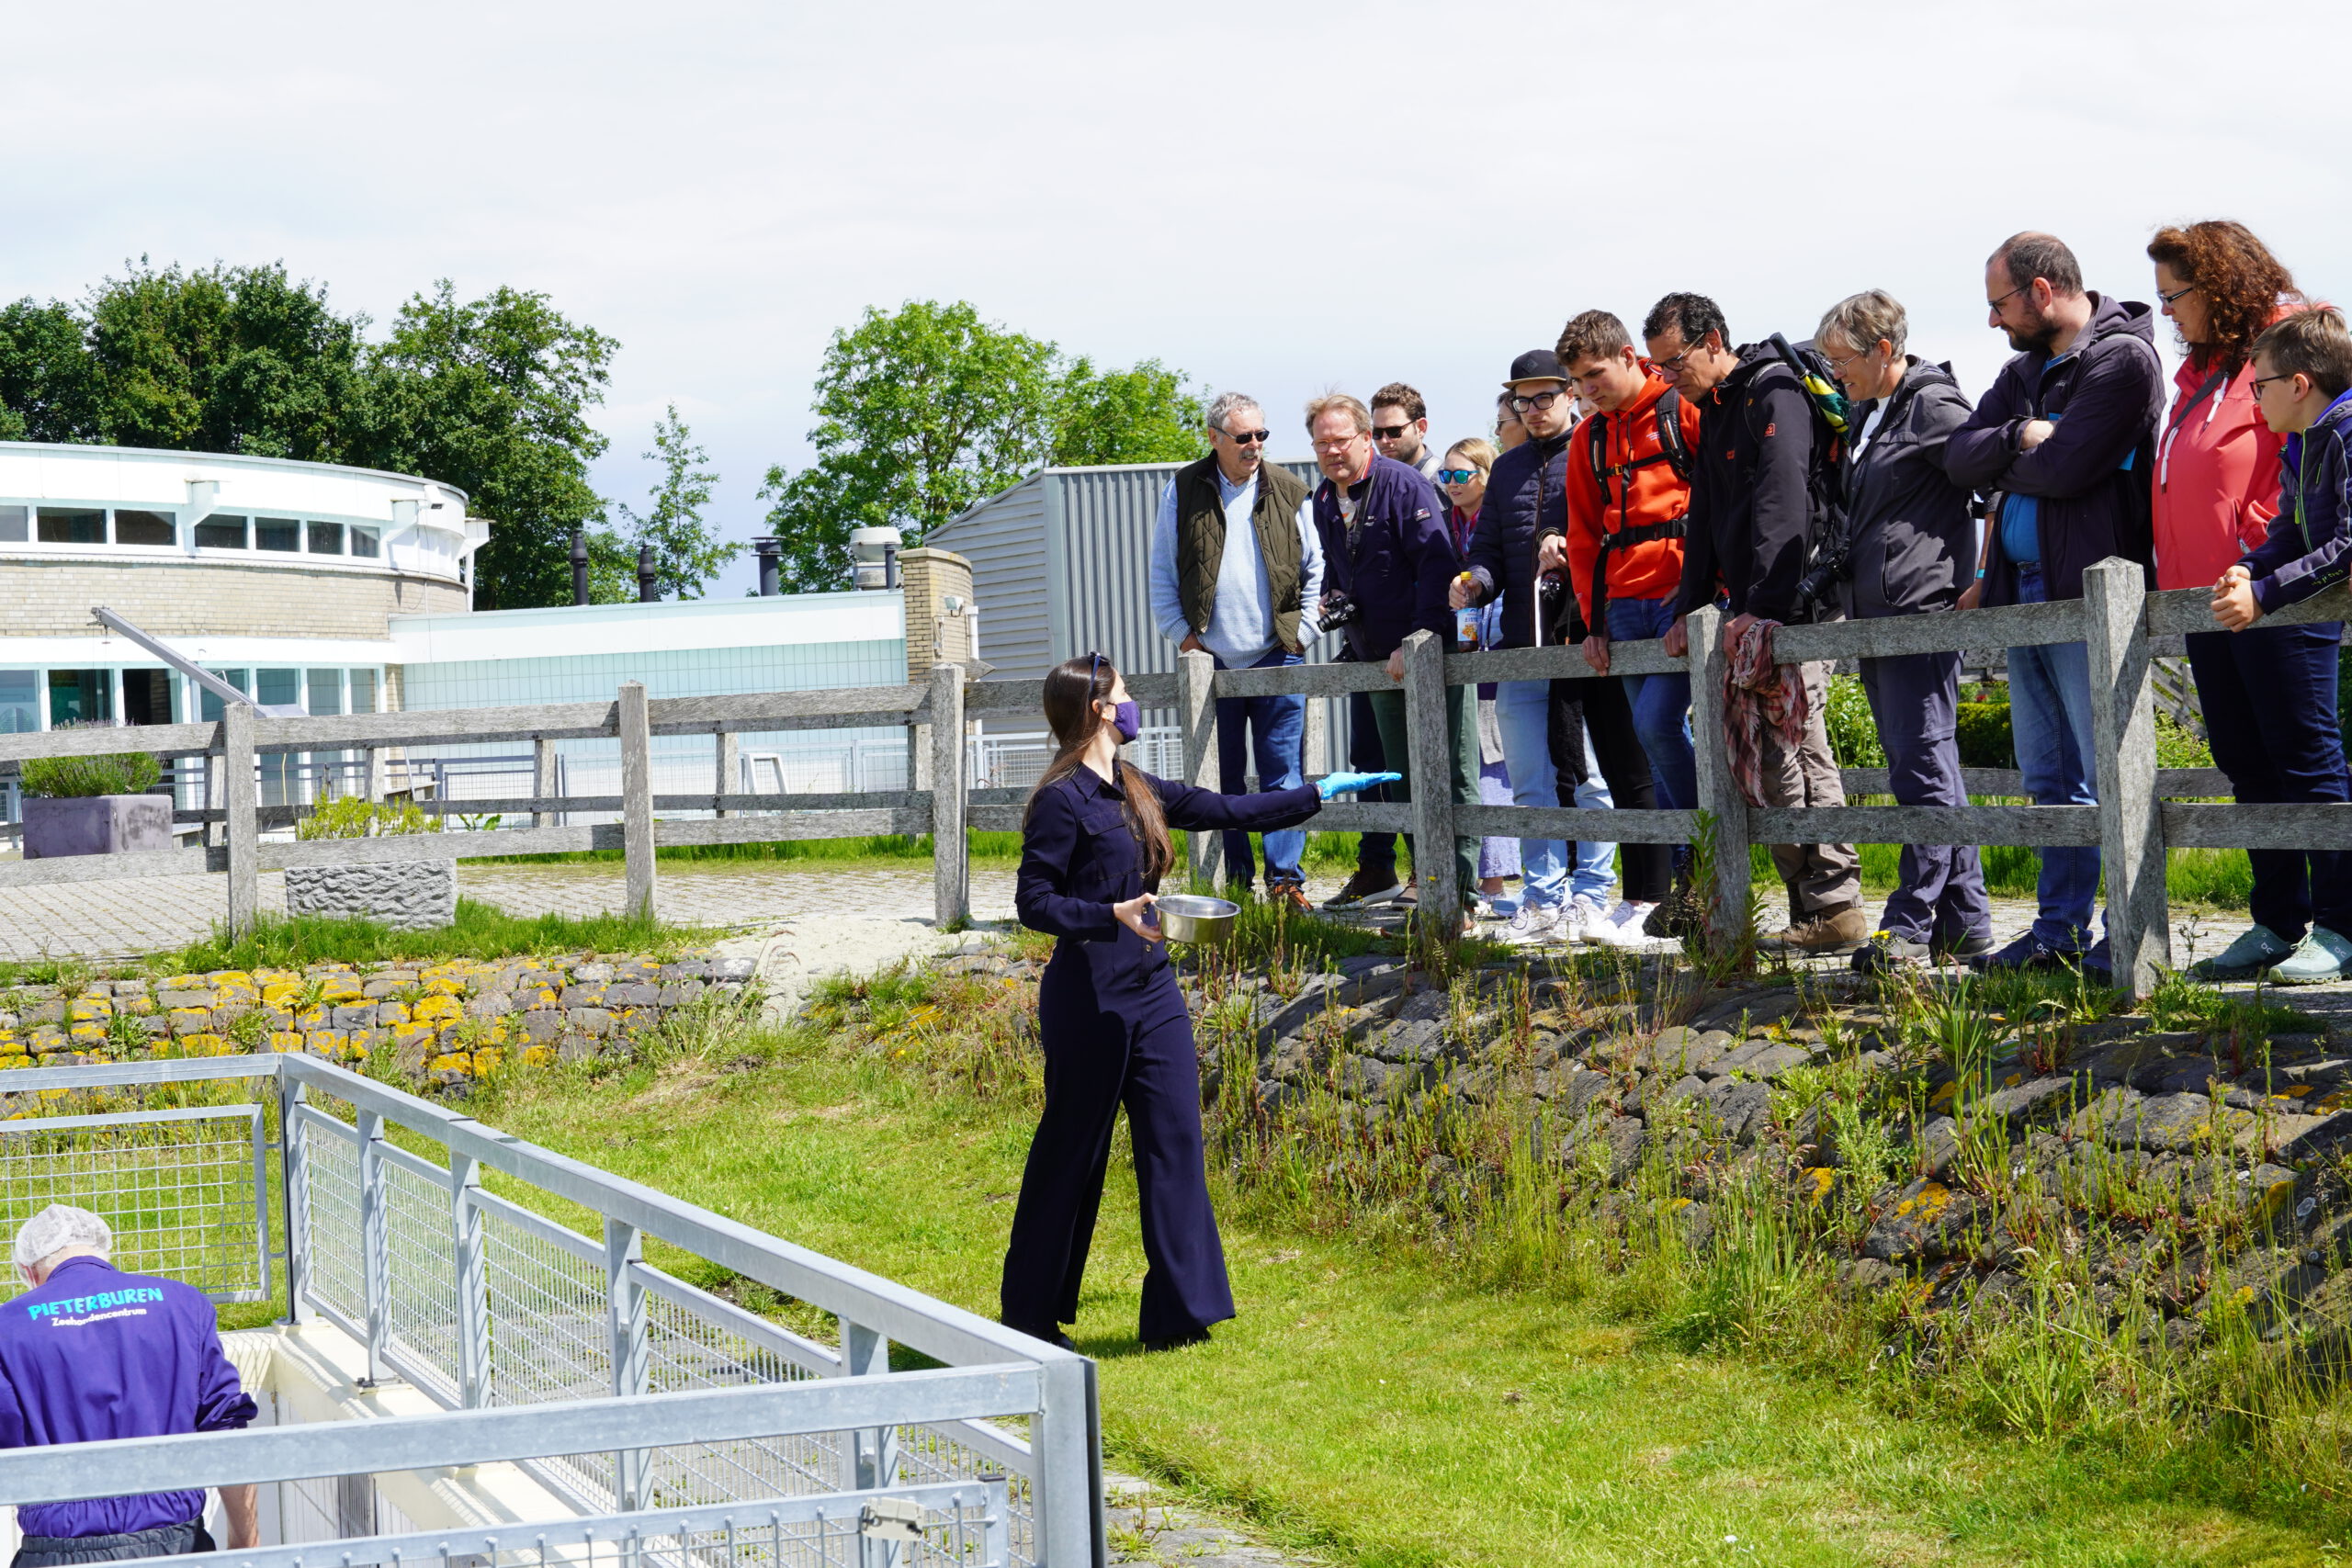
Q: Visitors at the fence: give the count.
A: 13